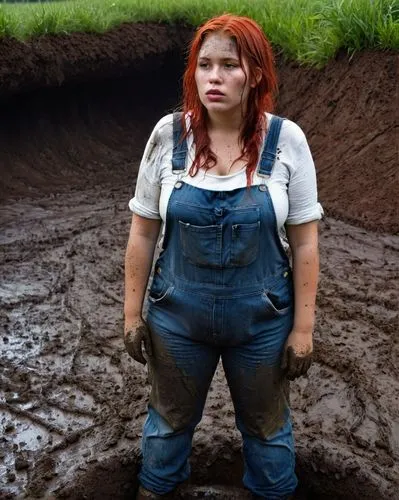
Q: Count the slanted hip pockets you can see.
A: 2